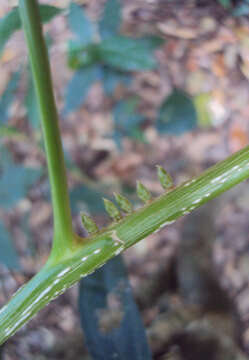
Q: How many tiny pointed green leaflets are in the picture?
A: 5